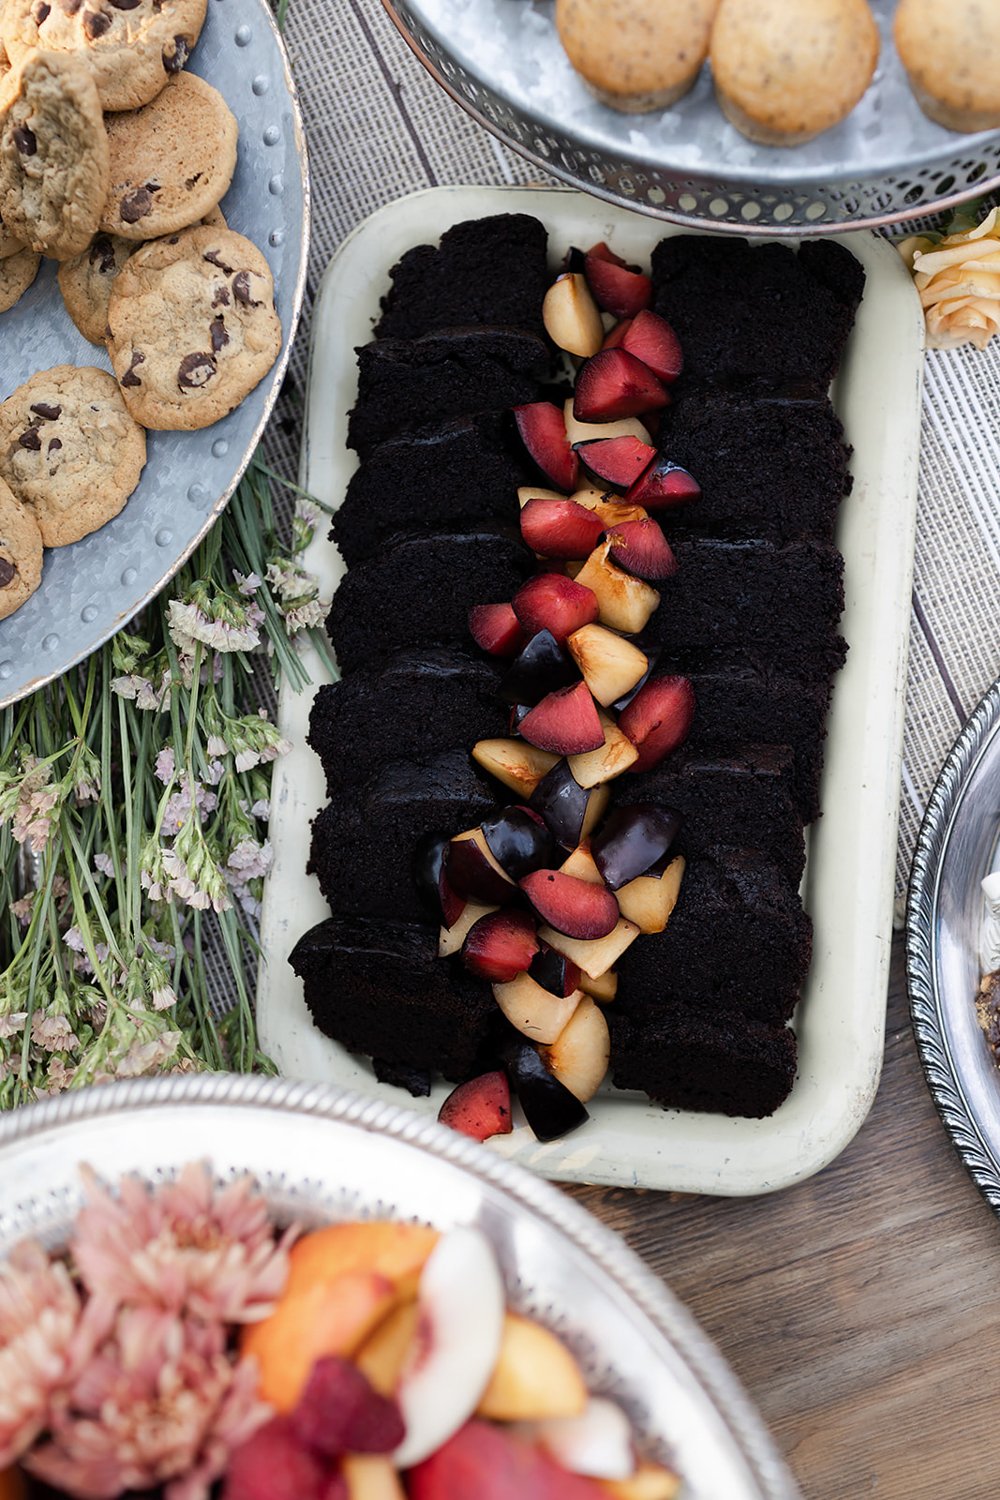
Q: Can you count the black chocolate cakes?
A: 14